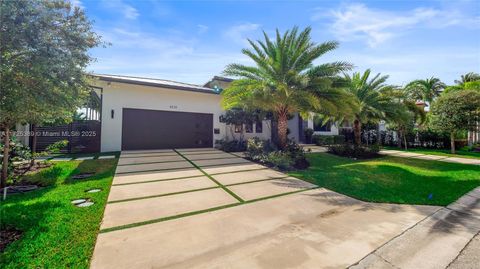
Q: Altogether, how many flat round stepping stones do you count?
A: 3